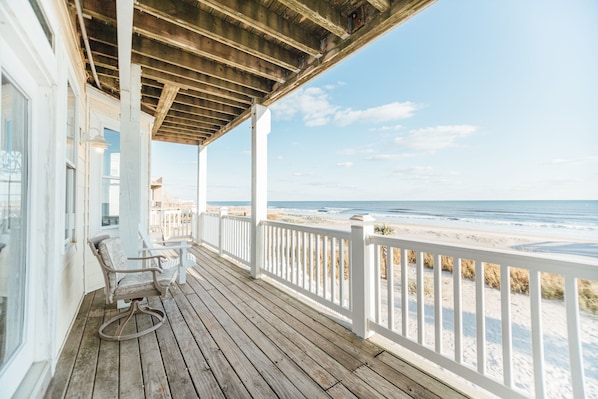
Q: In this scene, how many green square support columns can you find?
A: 0